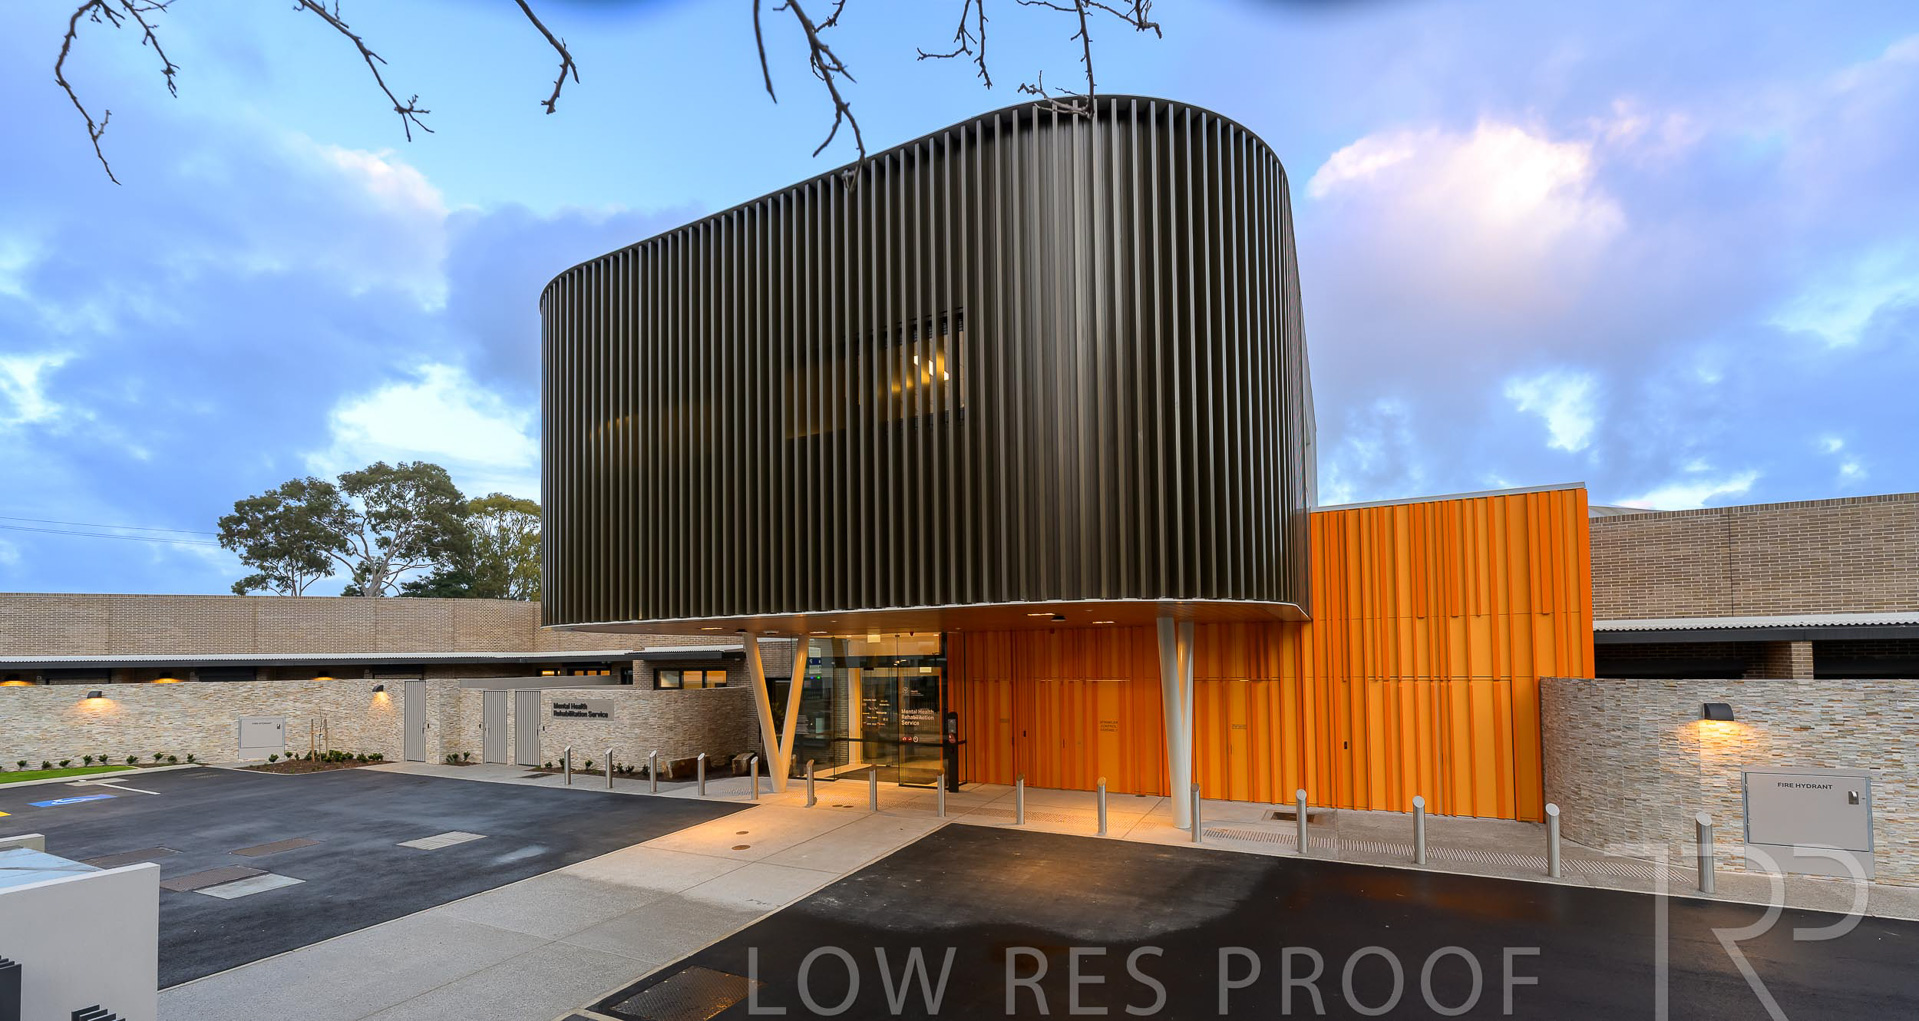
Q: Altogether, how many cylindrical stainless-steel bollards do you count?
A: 15